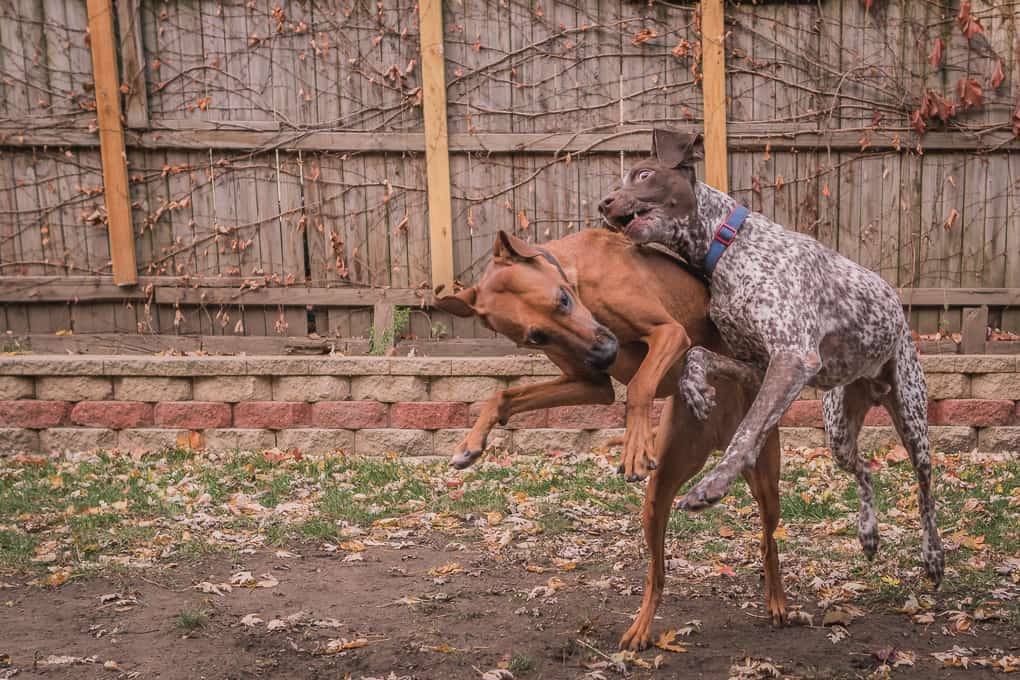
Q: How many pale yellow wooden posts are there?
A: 3